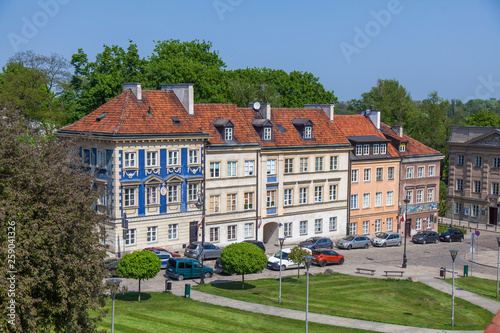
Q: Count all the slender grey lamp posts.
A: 5